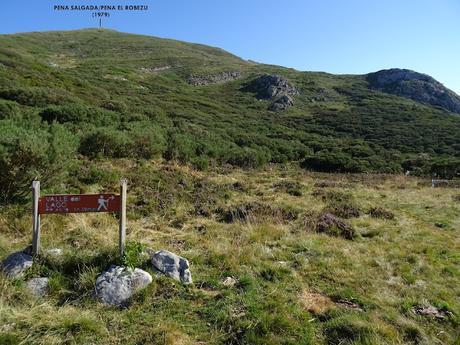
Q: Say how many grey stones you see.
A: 4